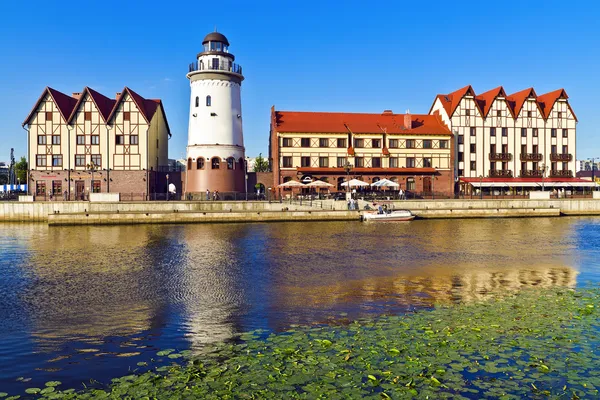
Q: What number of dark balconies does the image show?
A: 6